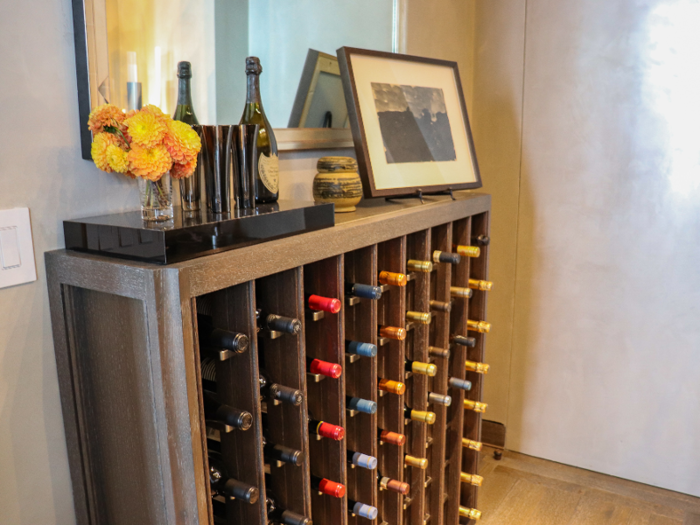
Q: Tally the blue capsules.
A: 5